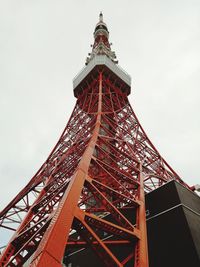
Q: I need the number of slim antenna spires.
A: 1